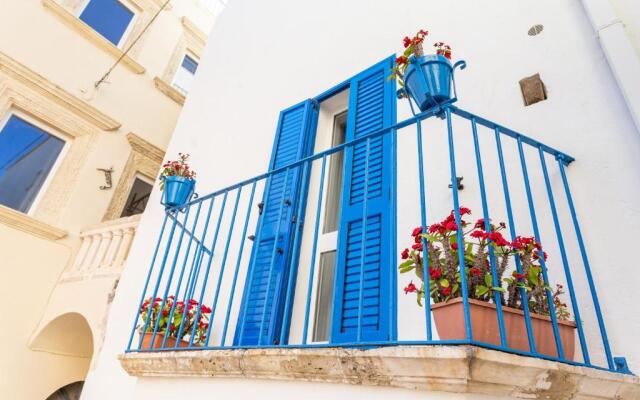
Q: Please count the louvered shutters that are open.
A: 1